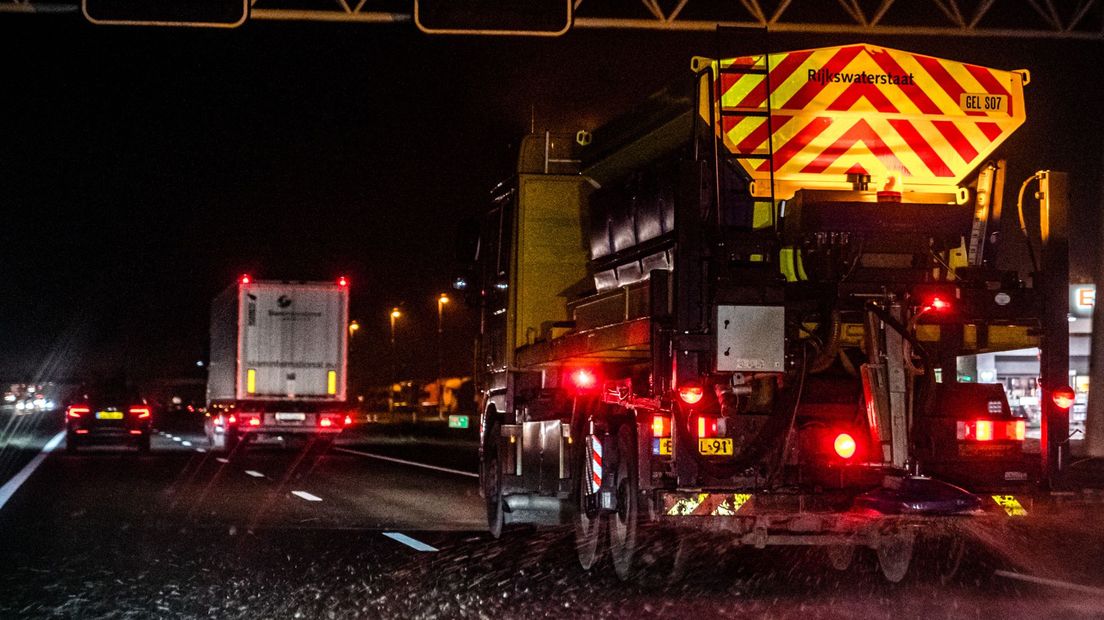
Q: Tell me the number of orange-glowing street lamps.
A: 3